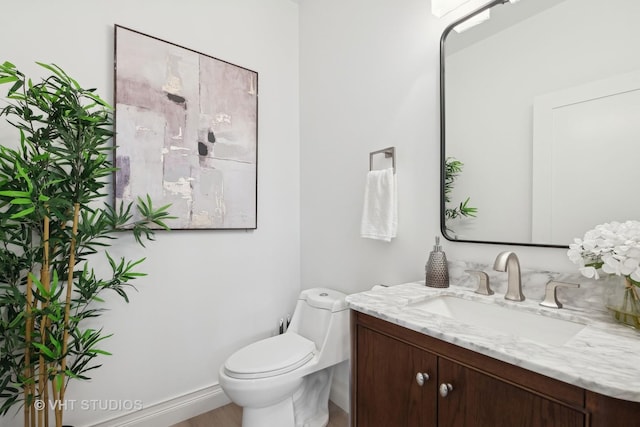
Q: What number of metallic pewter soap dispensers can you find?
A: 1